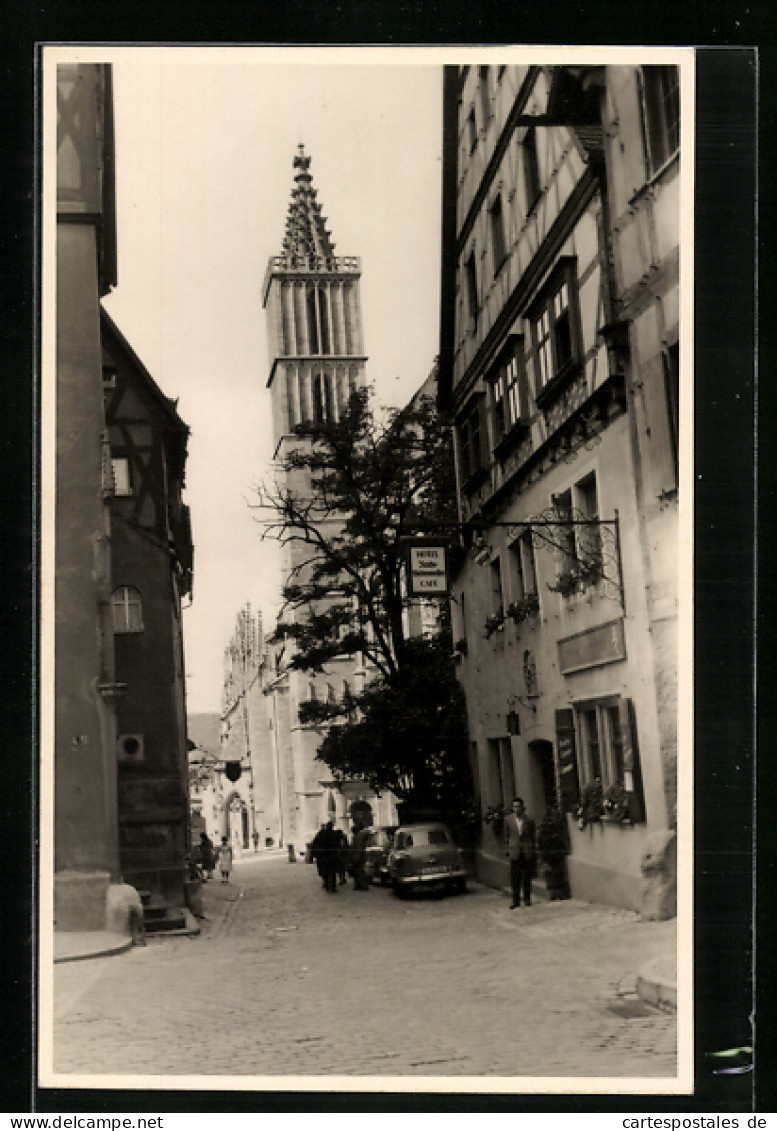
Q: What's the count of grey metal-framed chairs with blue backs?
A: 0